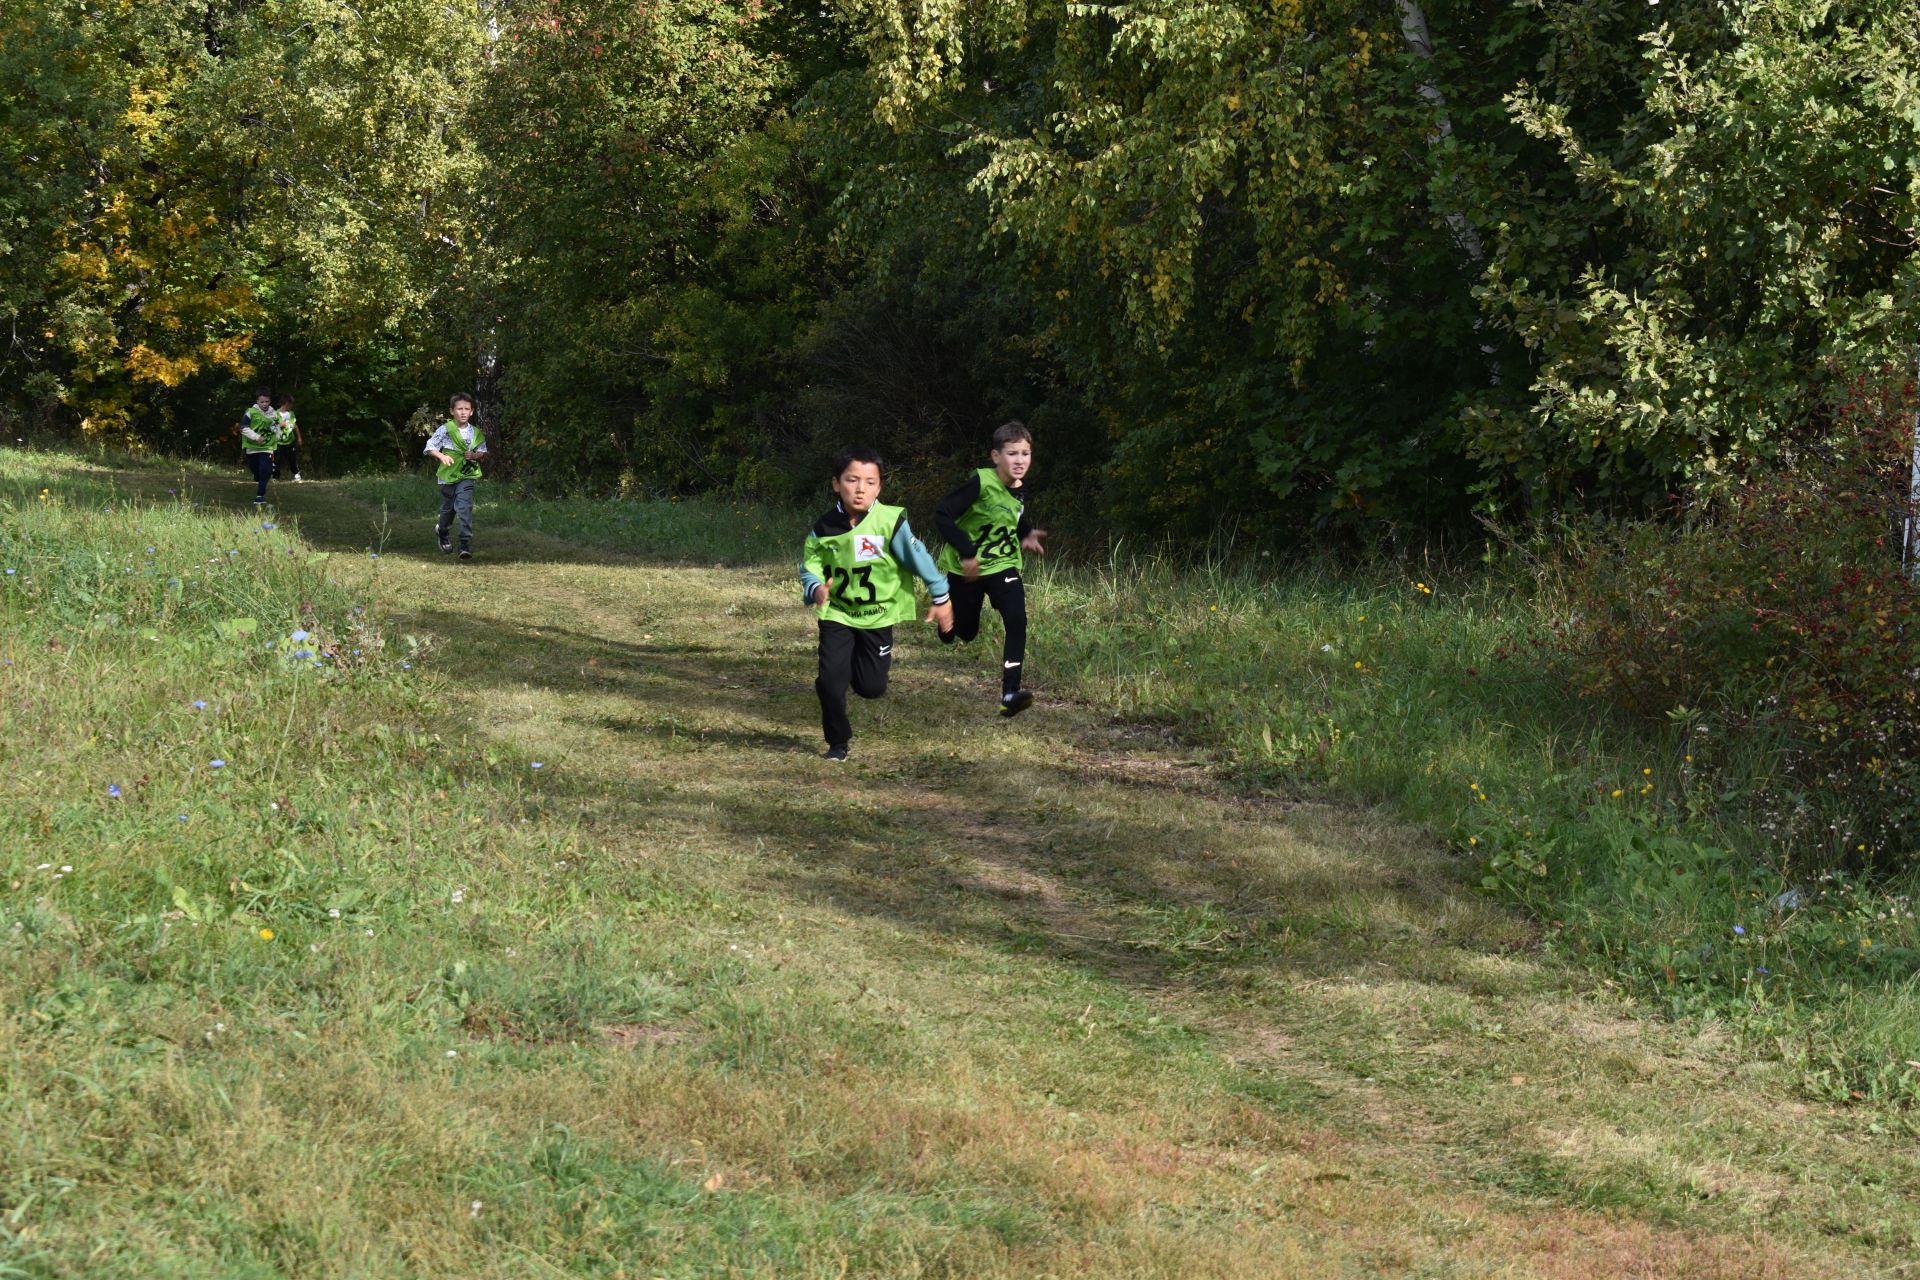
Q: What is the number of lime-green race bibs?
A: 5